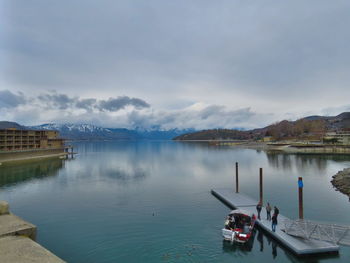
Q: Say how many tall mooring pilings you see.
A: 3